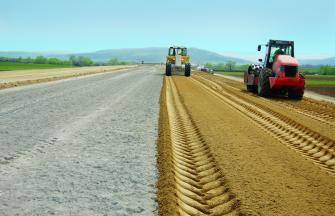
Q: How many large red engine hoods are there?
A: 1